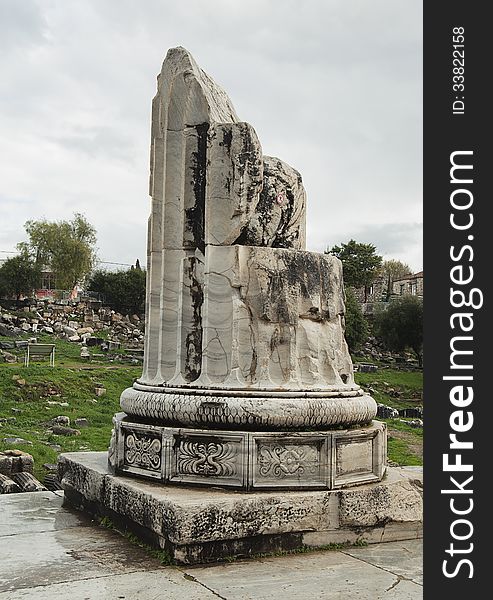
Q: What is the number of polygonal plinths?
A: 1